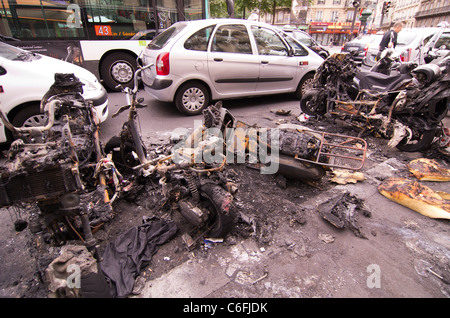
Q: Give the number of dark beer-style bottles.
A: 0